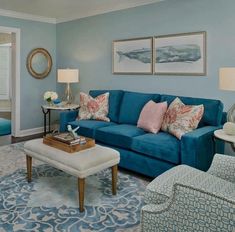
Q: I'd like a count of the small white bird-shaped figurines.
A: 1